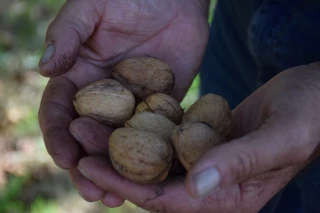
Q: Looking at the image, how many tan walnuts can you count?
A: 7